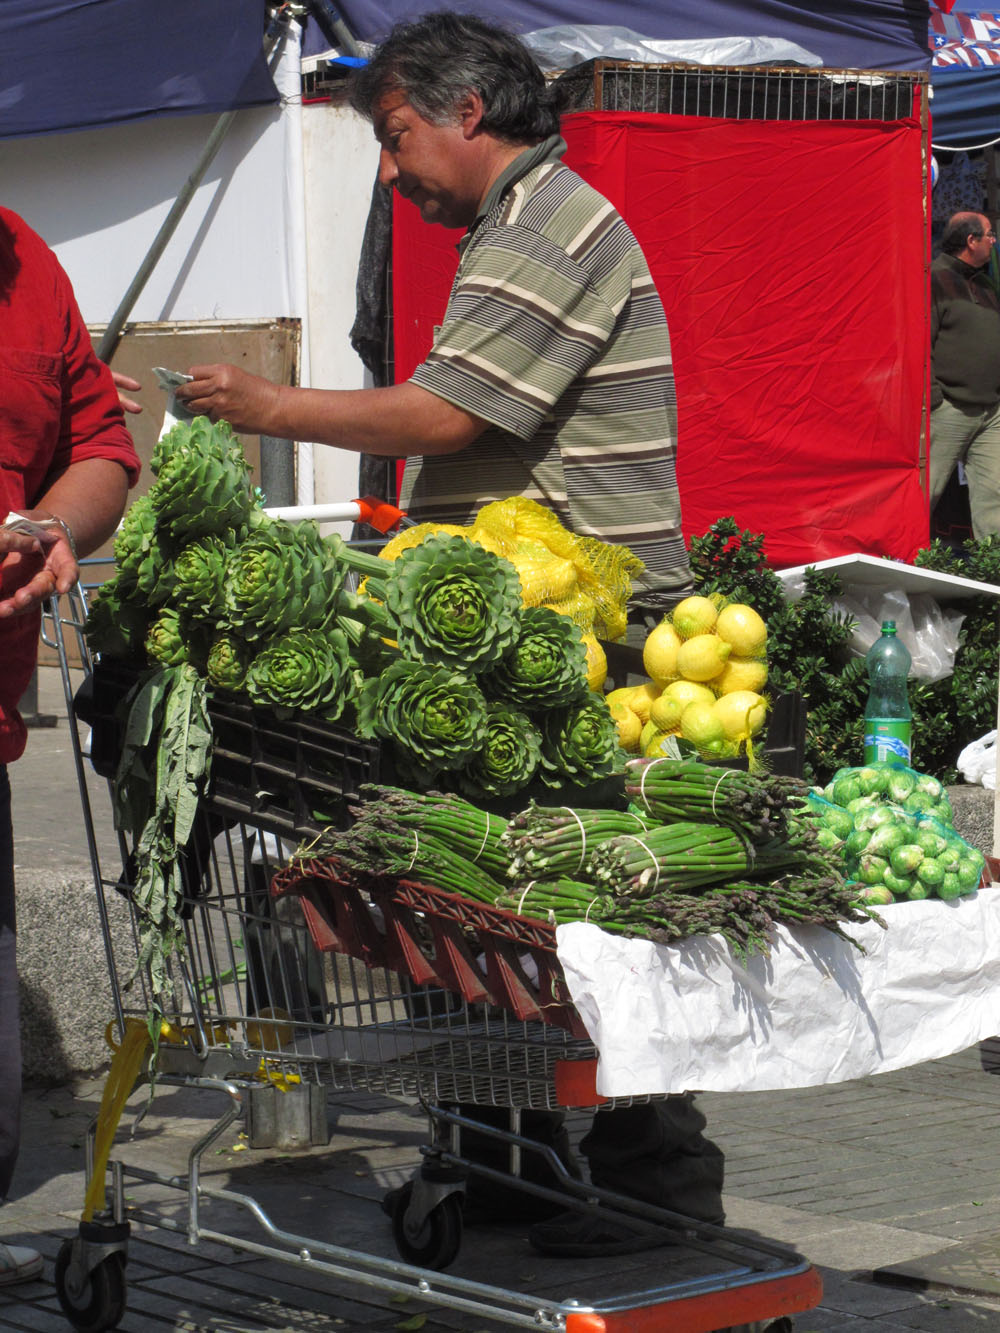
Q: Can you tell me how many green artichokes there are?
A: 12